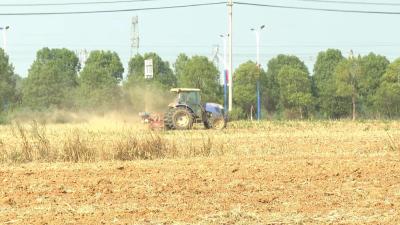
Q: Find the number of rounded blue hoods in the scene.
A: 1